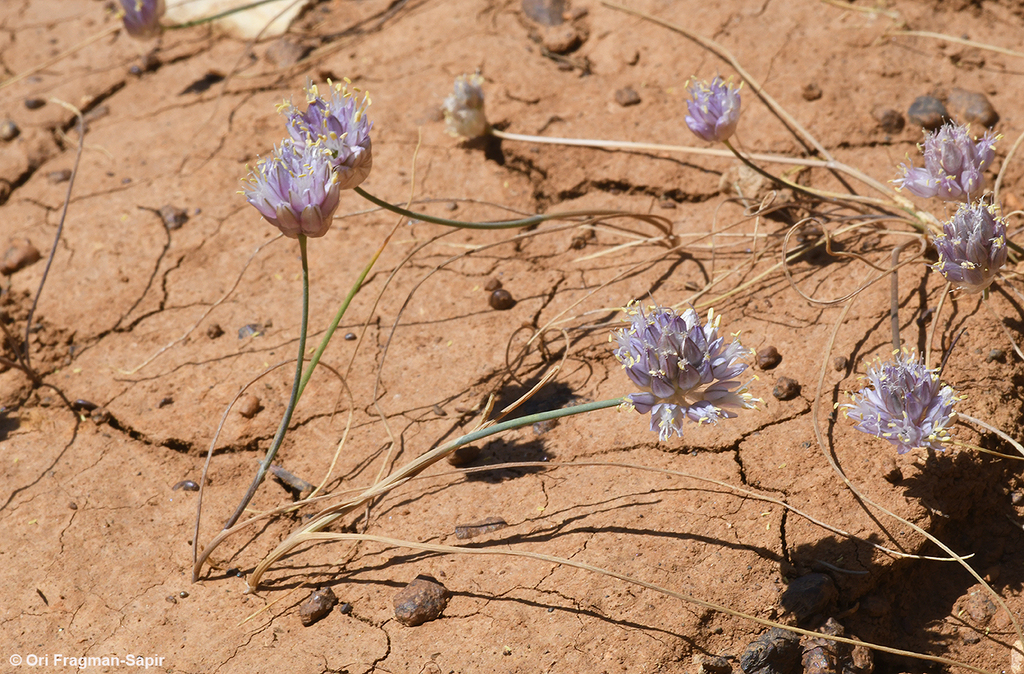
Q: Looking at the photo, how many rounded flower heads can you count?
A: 9